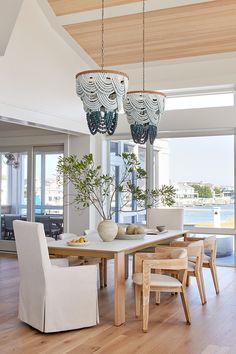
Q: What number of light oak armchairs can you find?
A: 3